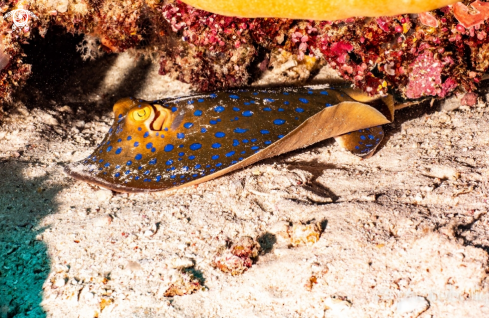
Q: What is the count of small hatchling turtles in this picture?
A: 0